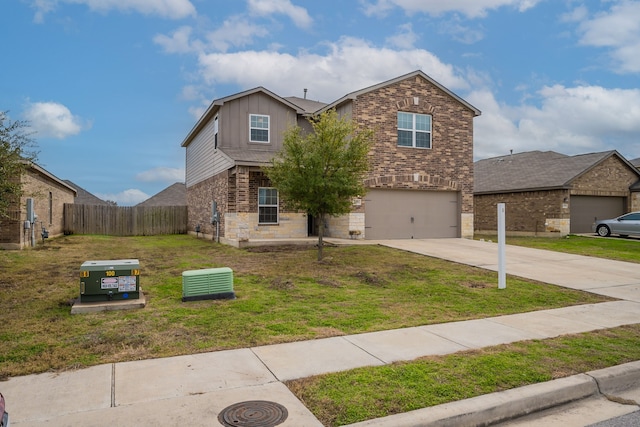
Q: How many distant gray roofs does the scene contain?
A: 2